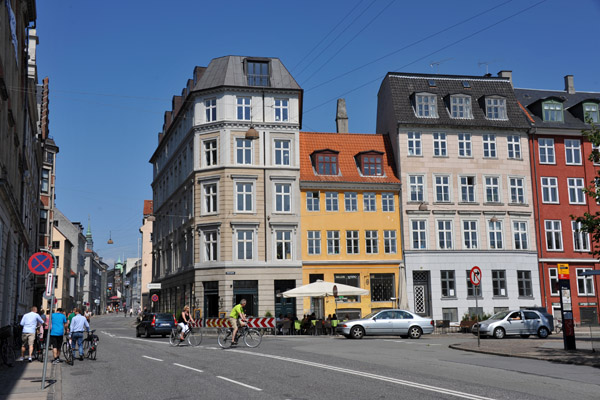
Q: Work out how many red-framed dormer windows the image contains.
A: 2